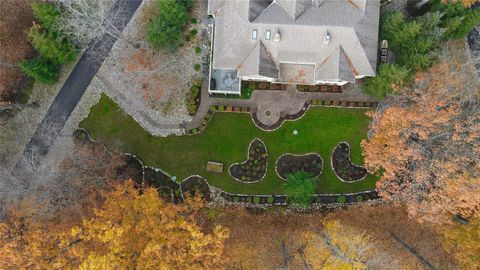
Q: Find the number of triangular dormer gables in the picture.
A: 2